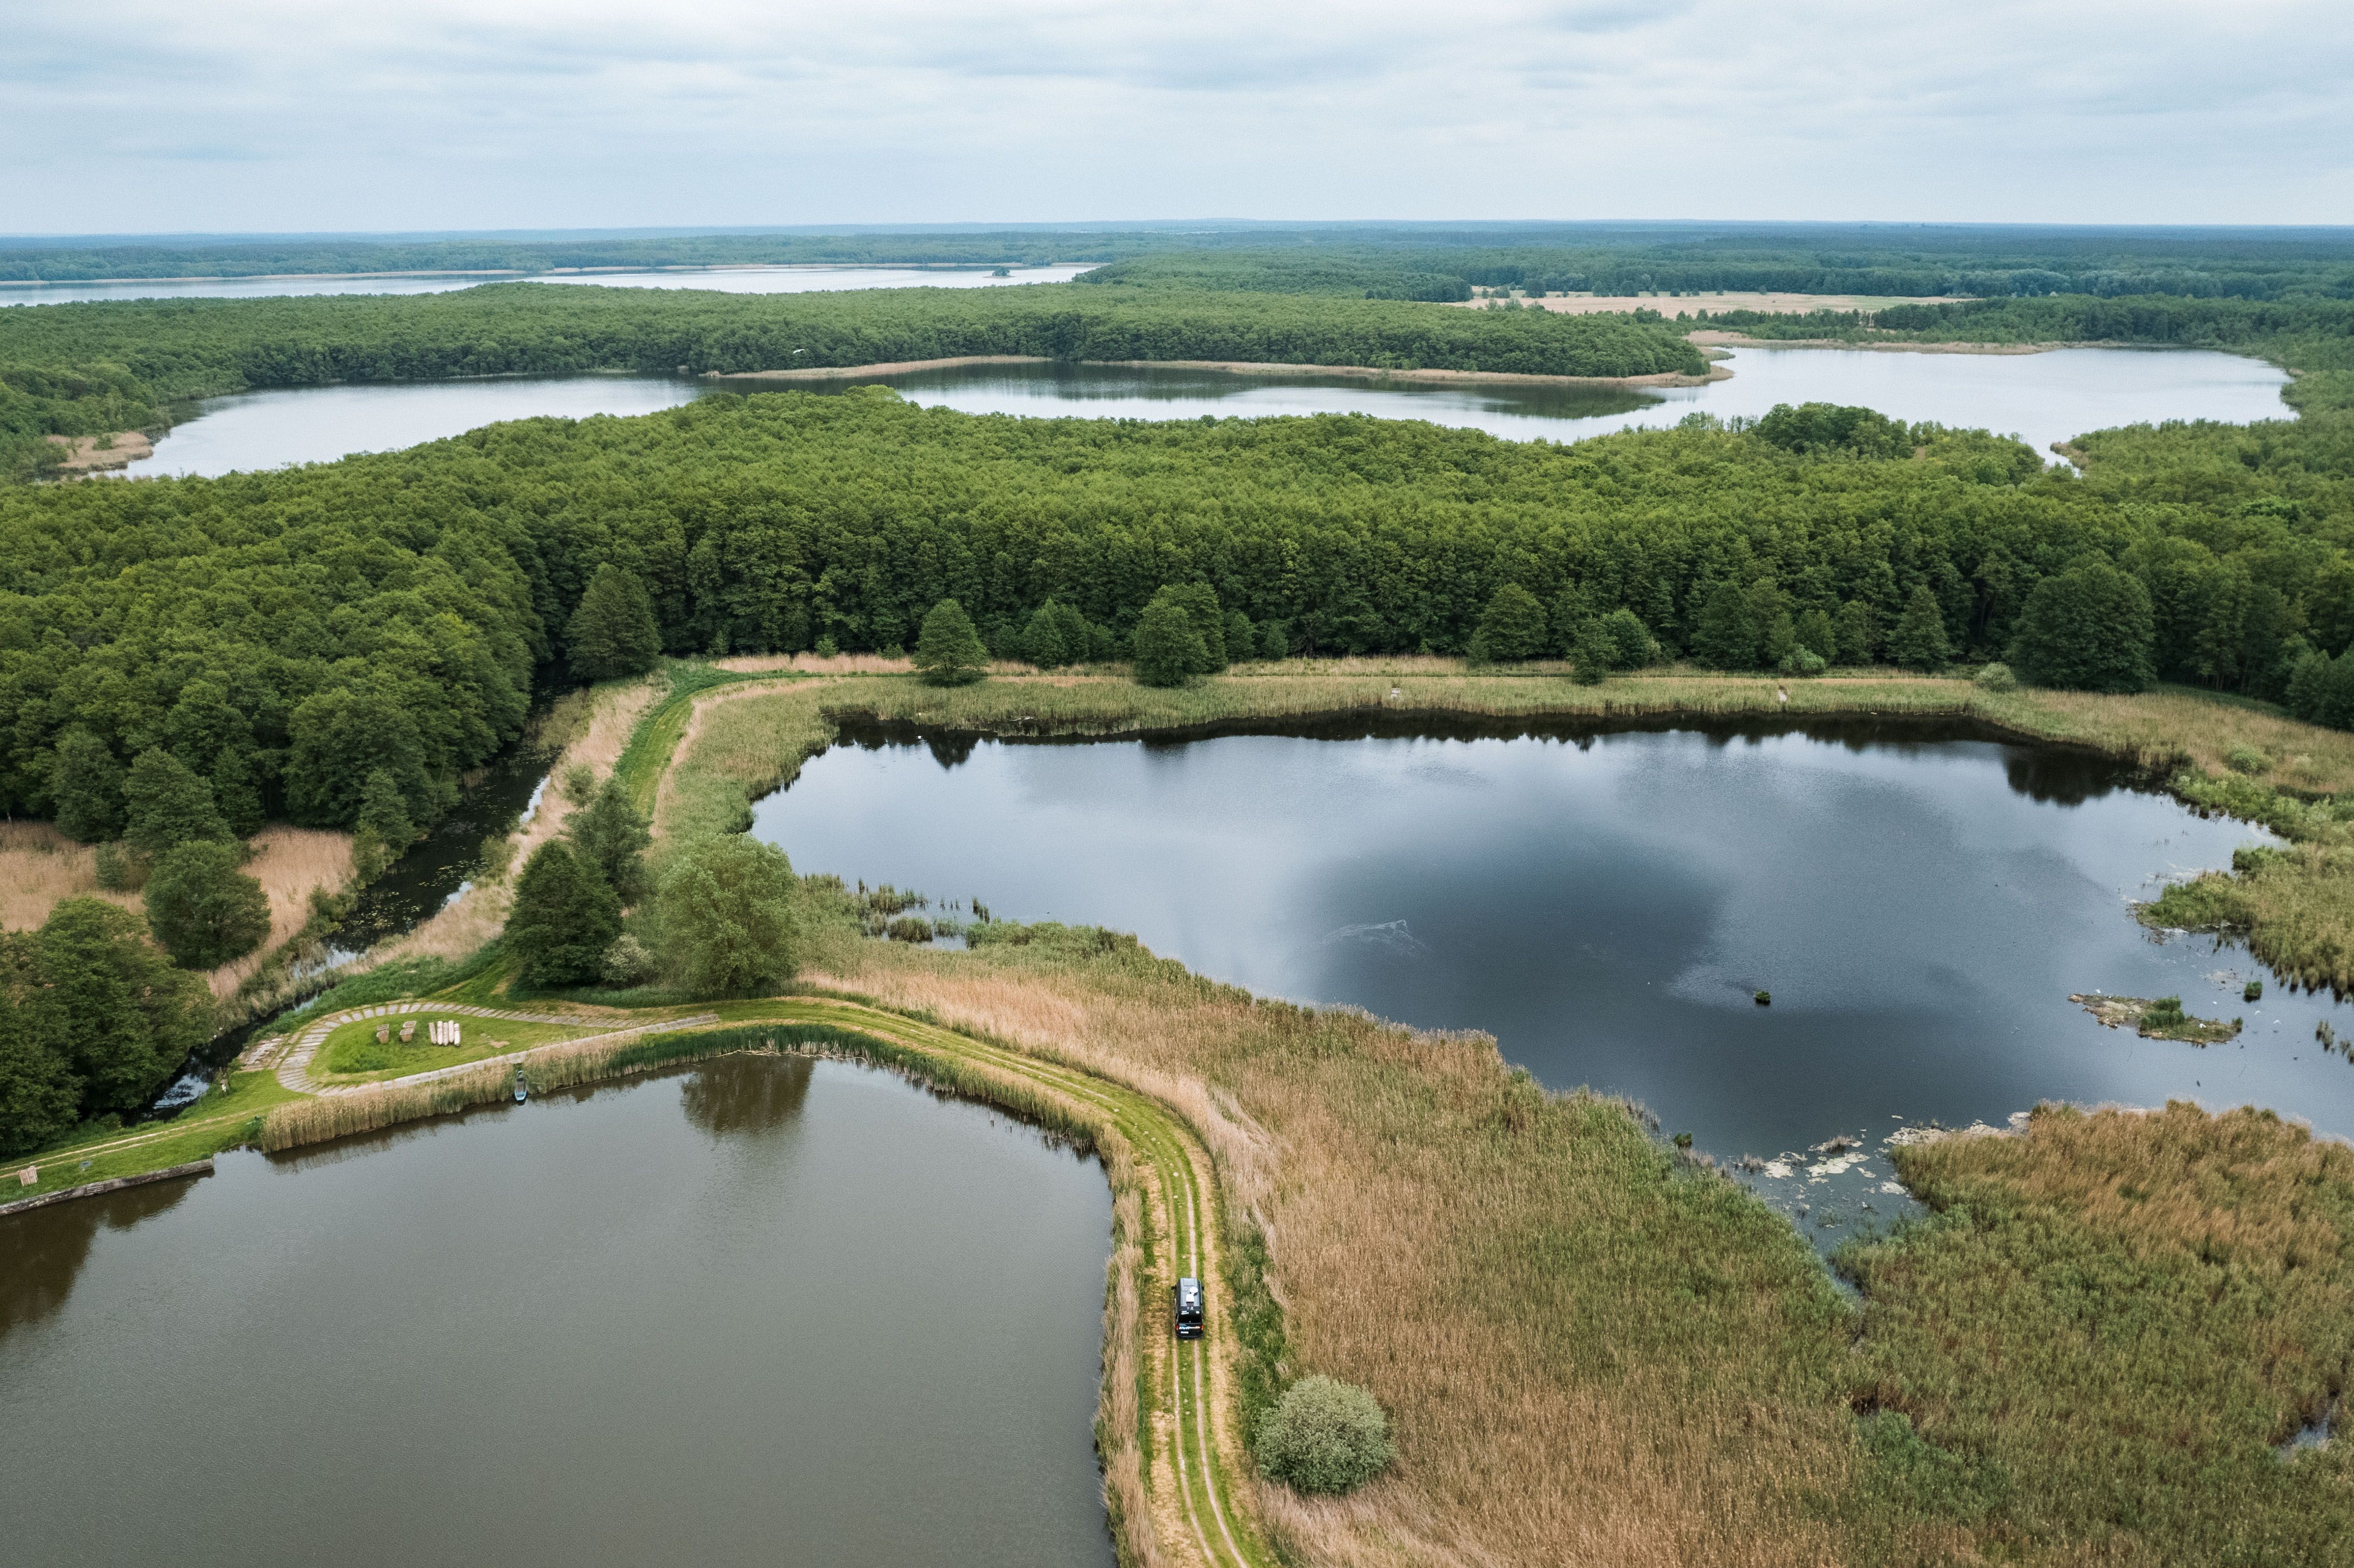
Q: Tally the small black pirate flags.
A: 0